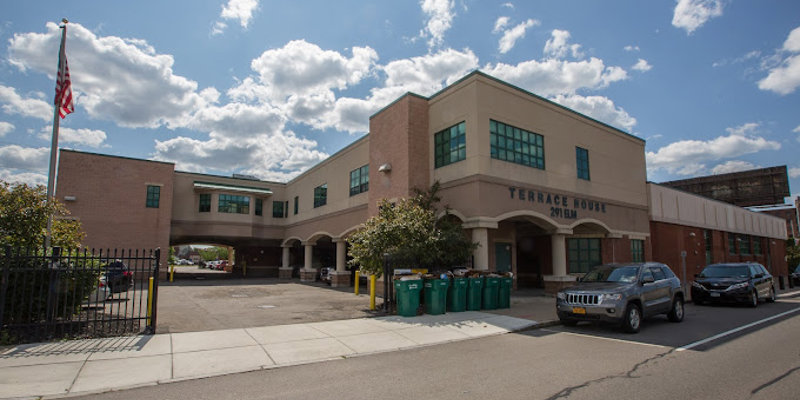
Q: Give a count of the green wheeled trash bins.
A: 6